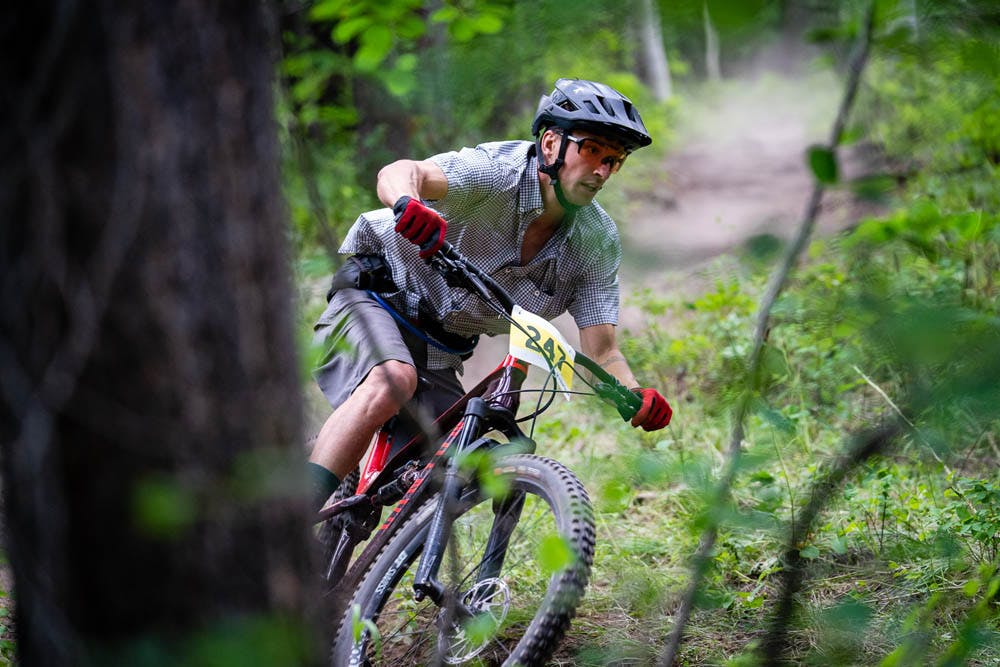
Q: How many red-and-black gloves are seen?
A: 2